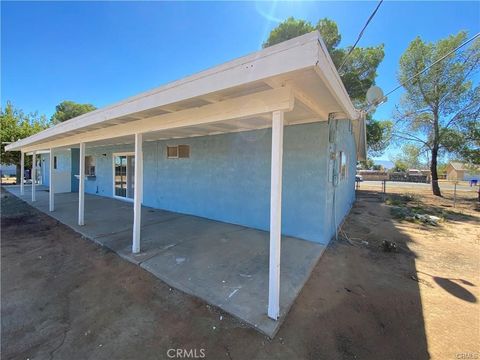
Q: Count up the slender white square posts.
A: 6